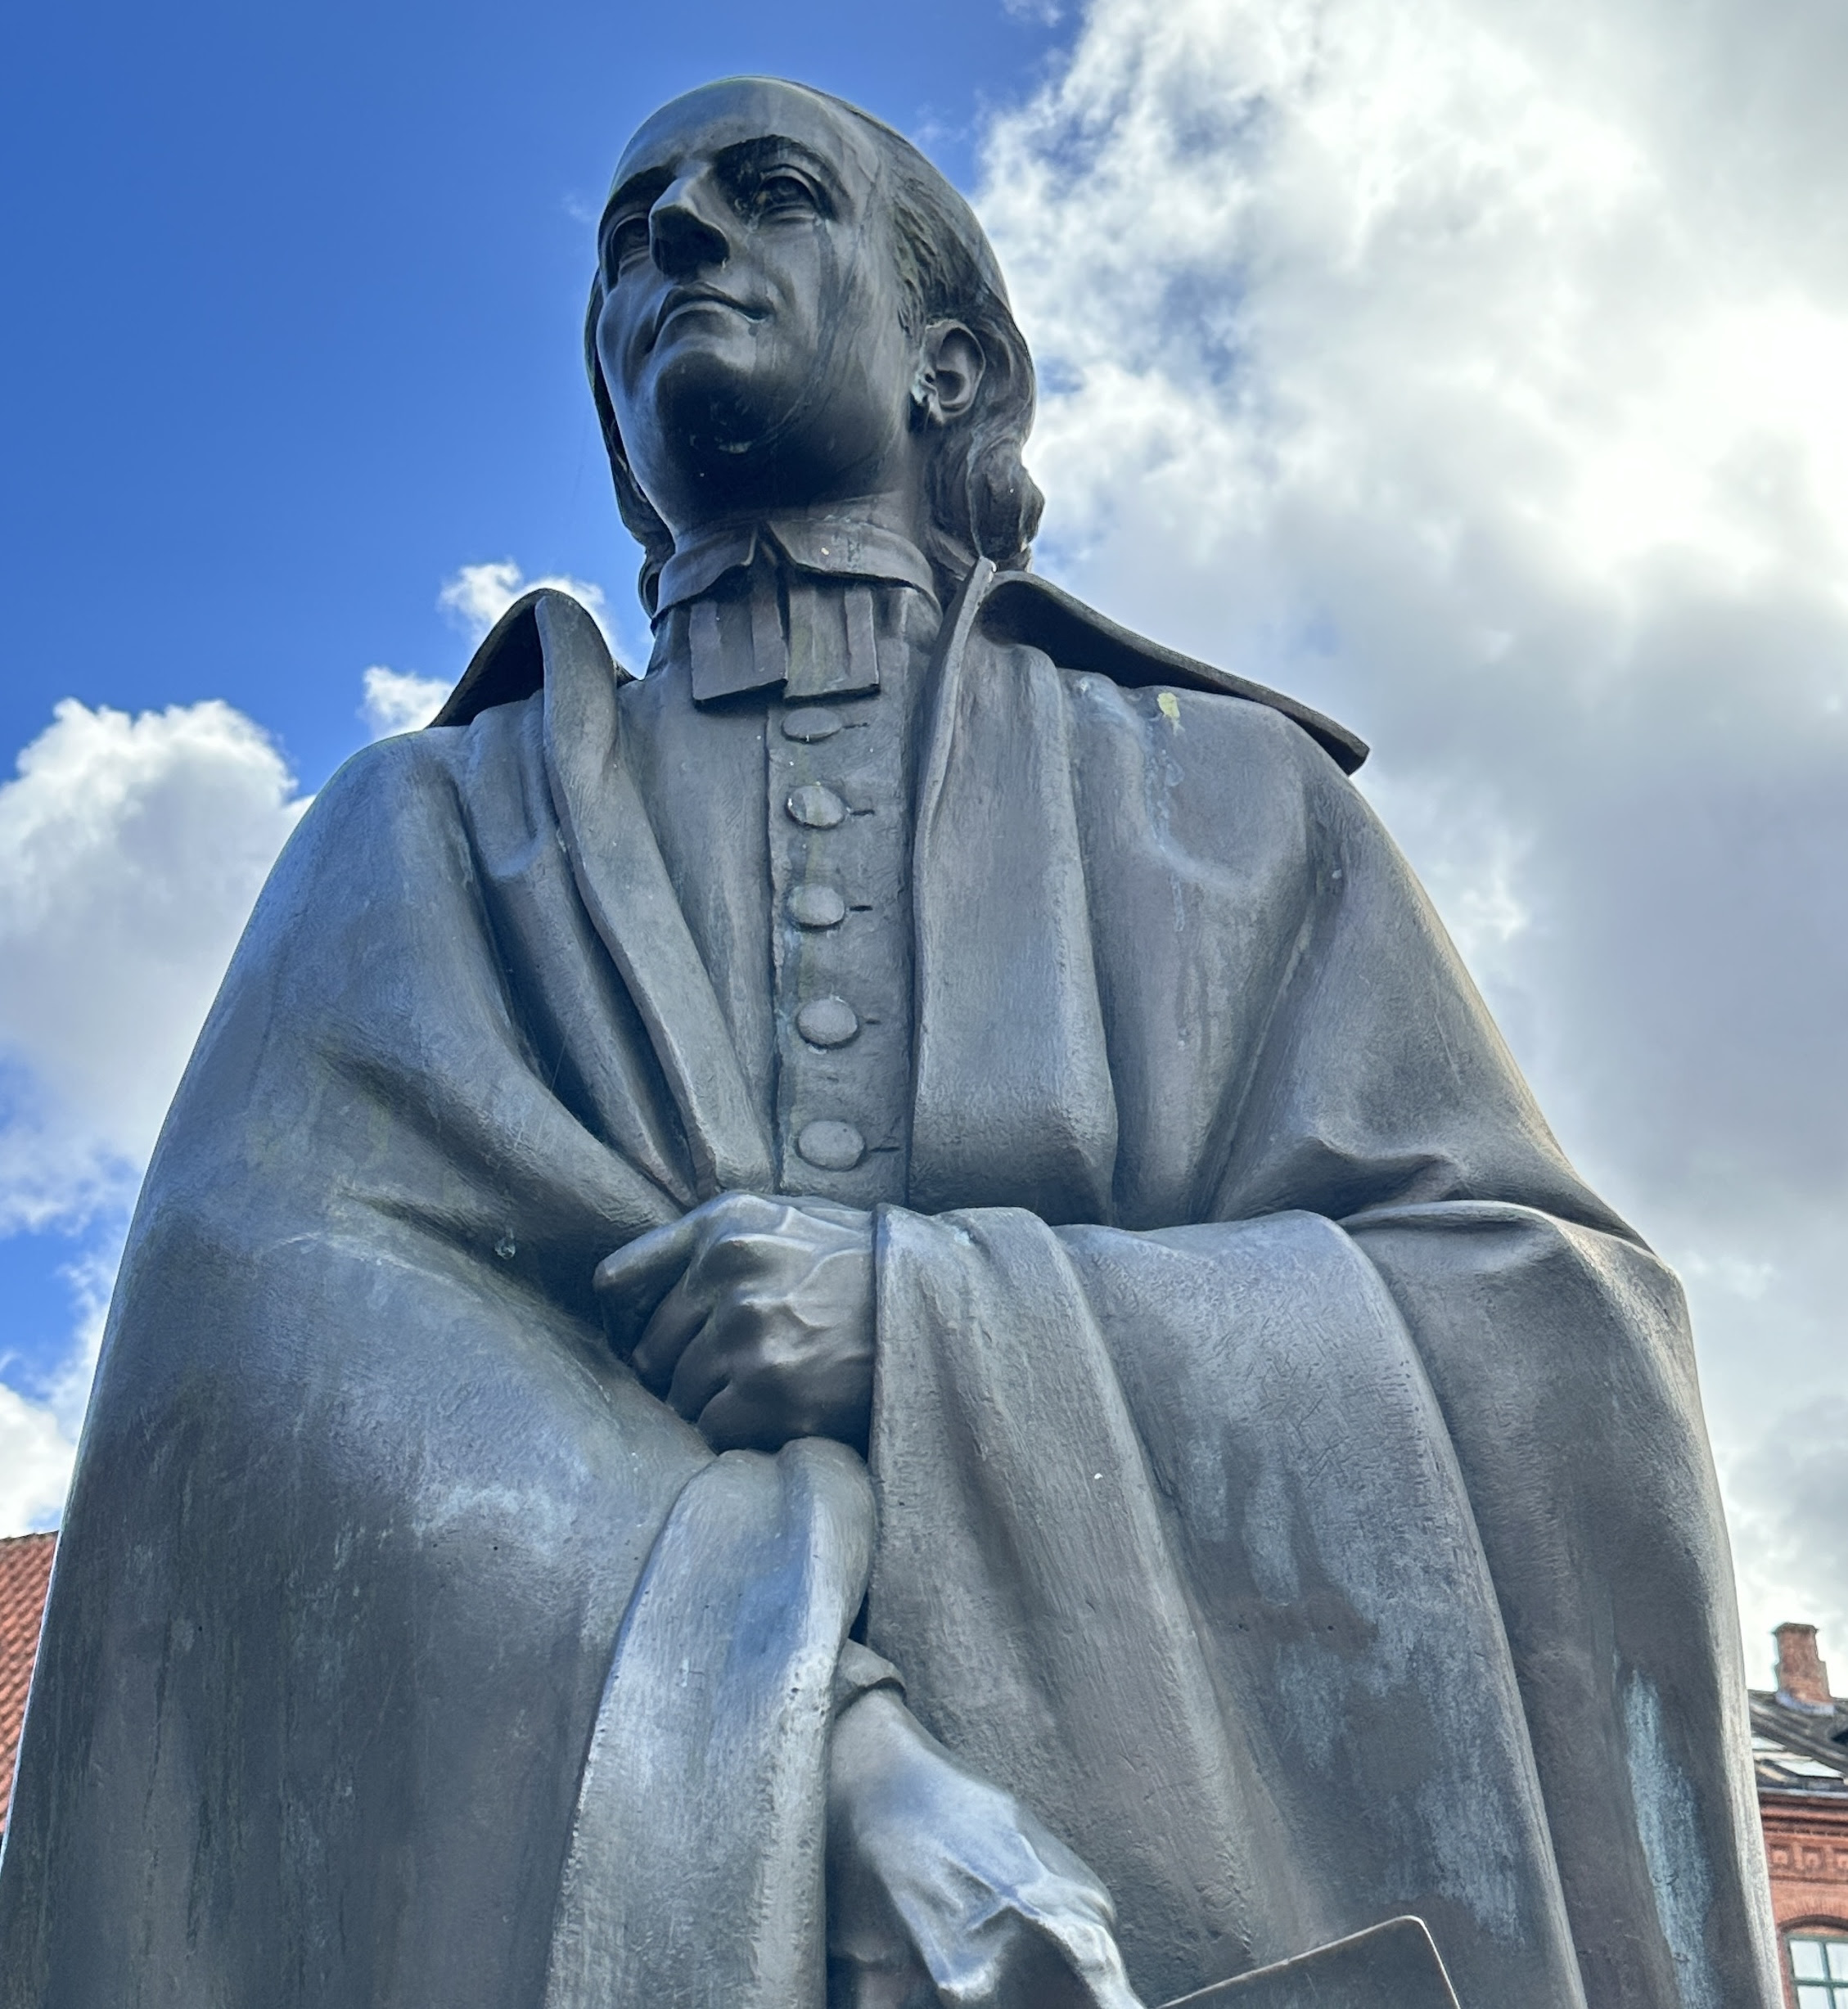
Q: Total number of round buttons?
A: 5